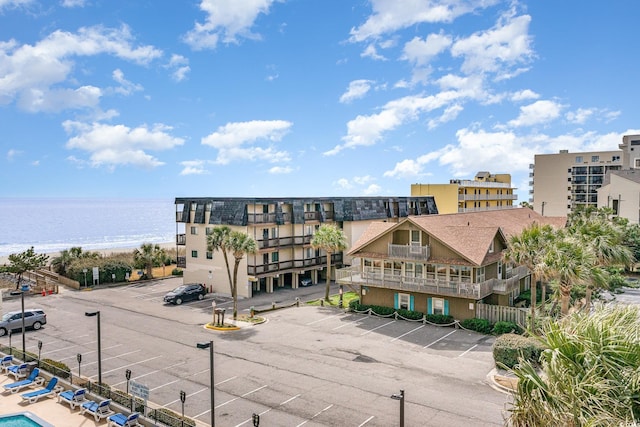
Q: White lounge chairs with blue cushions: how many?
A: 7